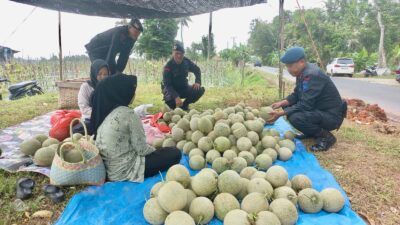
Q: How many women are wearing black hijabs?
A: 2